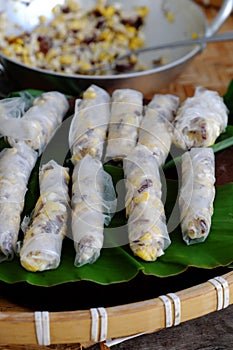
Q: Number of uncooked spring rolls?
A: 10